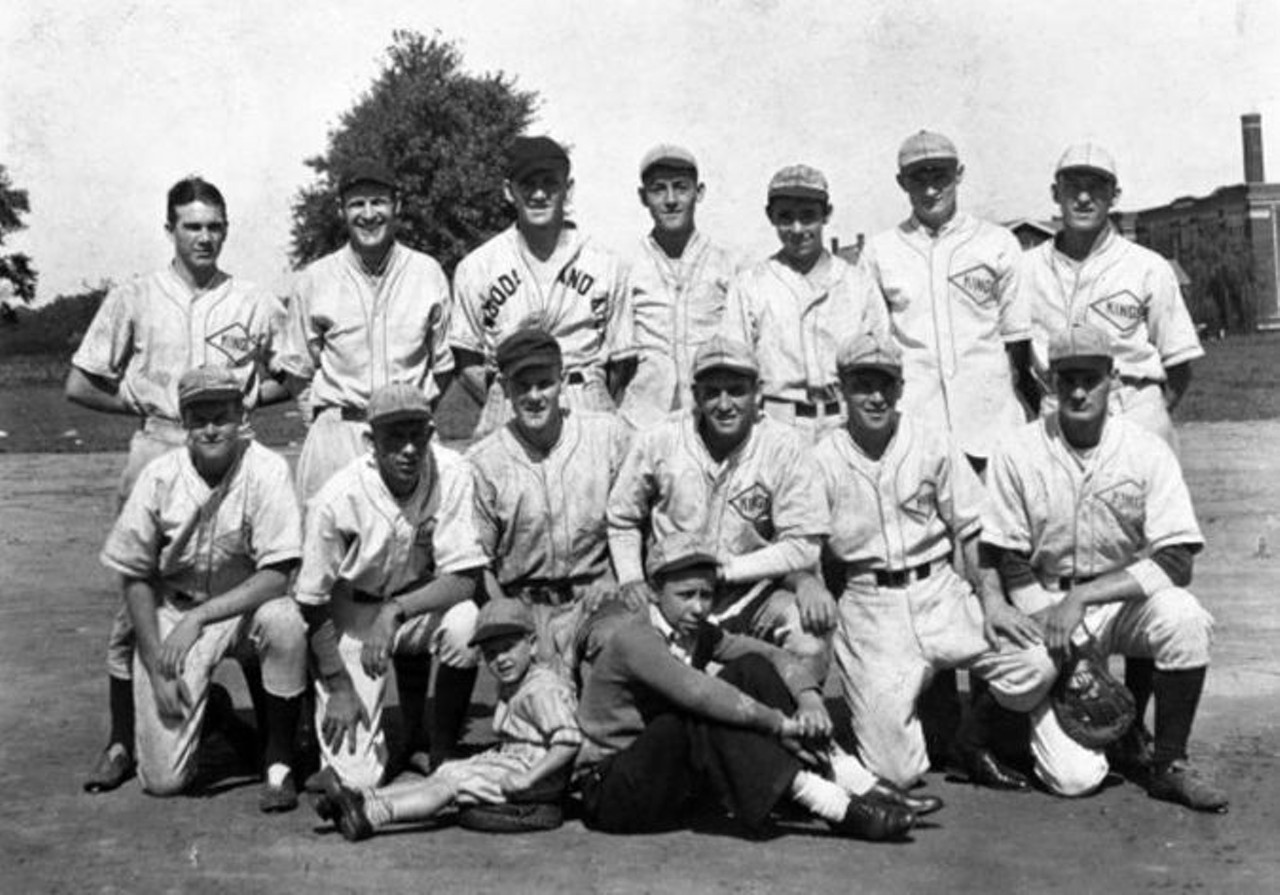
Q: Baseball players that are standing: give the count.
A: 7